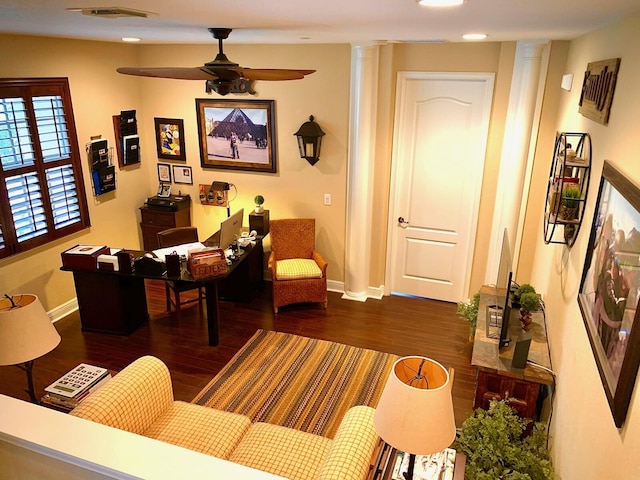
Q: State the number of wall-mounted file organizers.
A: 2